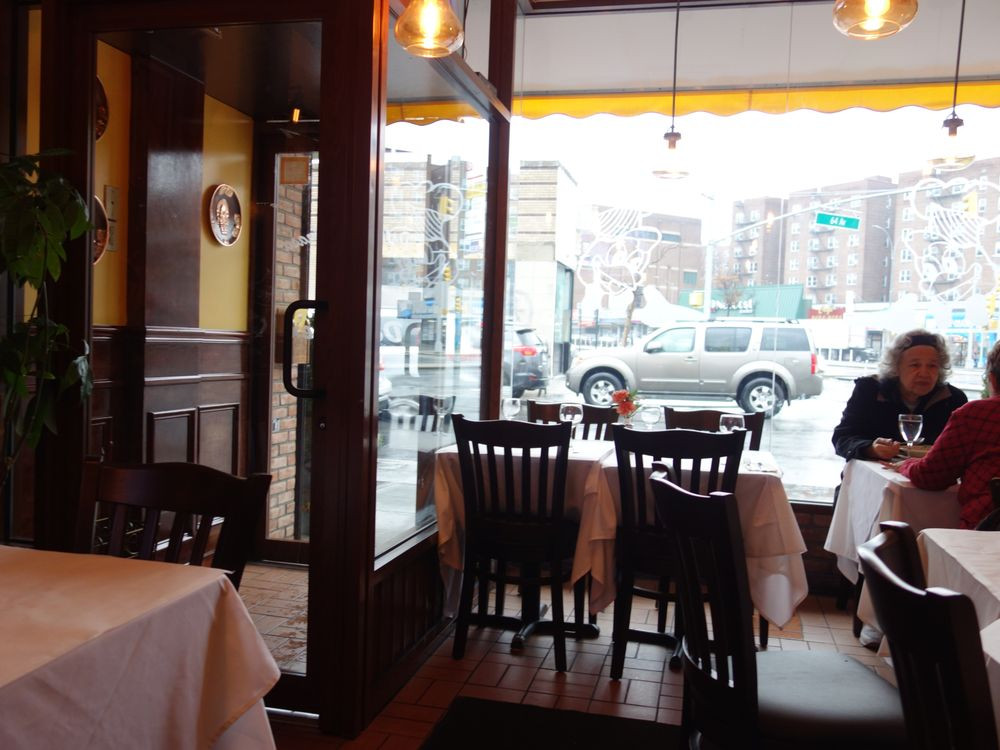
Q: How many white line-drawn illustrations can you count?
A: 3